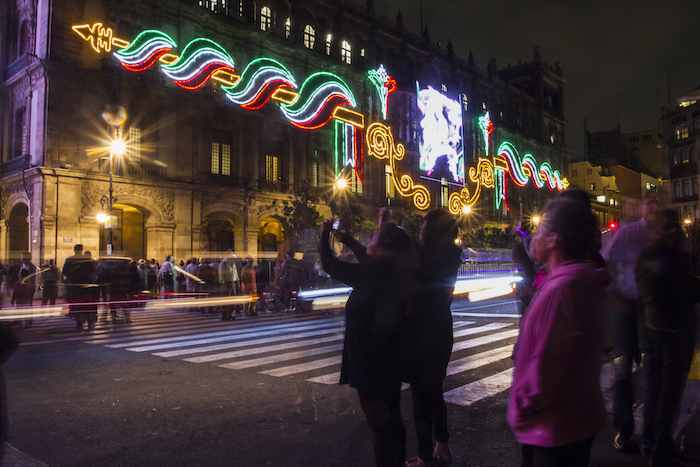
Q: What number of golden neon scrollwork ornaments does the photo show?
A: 2